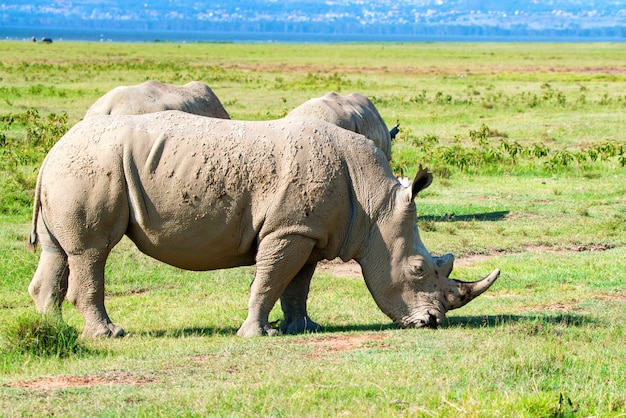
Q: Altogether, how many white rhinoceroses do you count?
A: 3